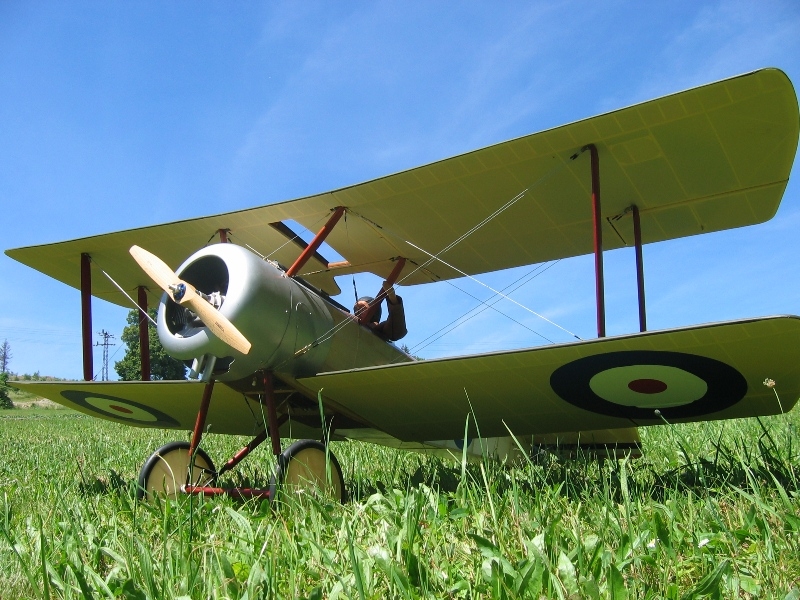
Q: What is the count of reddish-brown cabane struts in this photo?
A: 3